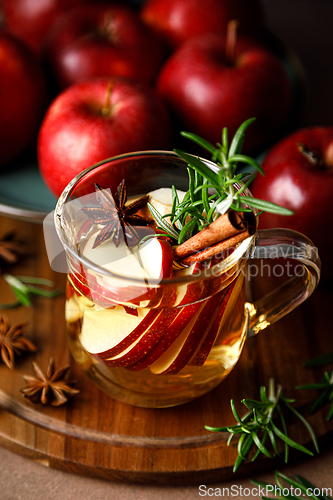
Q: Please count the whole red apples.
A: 7